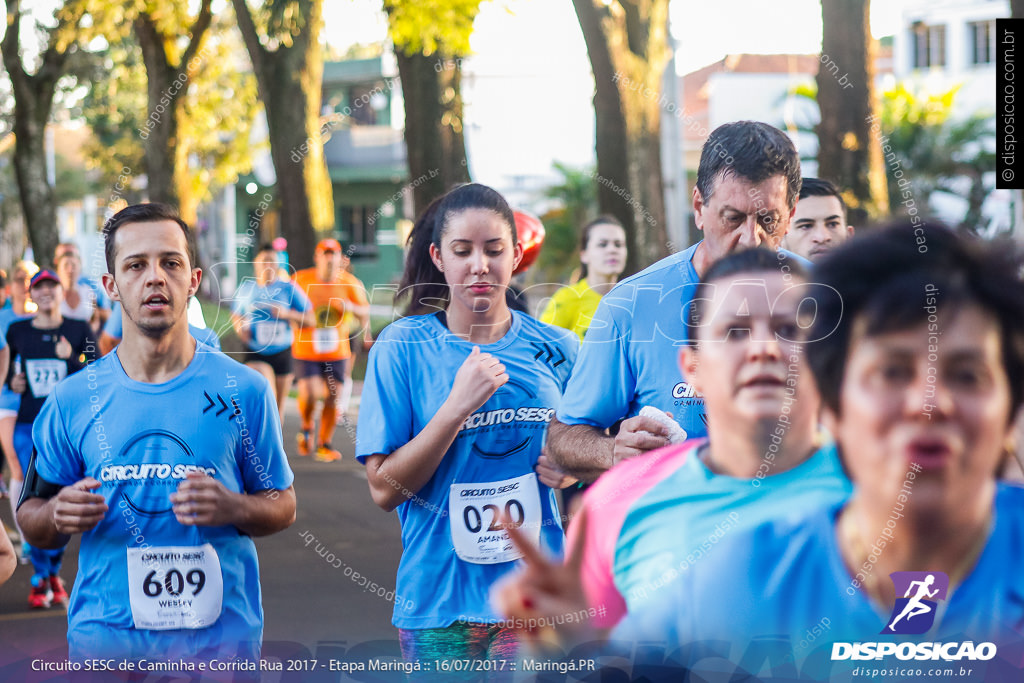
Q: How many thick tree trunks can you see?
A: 6